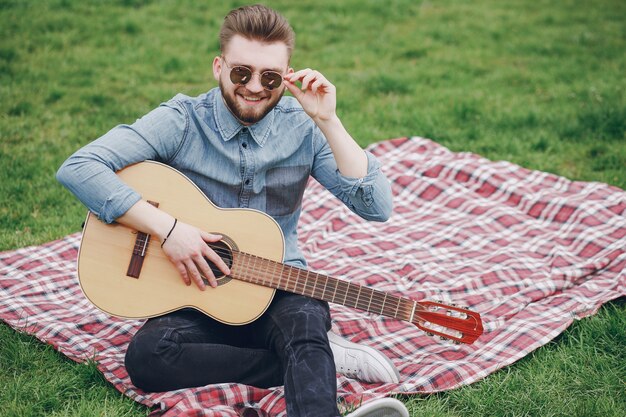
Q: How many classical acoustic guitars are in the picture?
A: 1